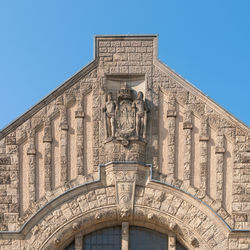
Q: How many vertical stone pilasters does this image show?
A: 8